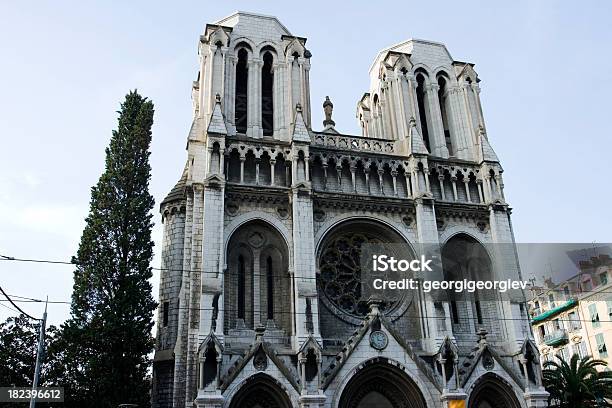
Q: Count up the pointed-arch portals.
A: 3